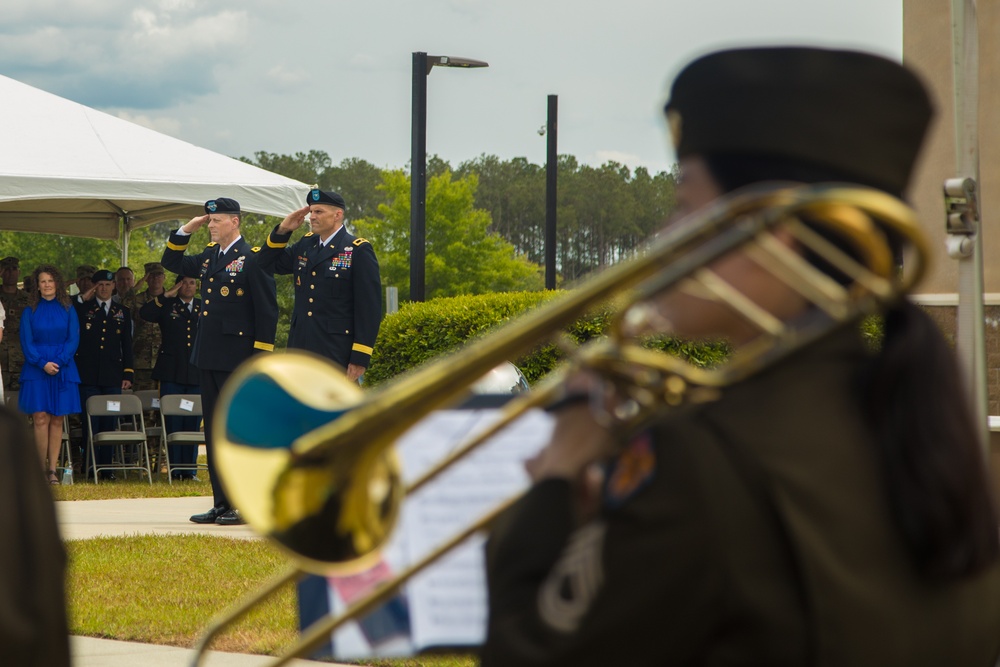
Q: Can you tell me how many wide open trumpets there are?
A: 1